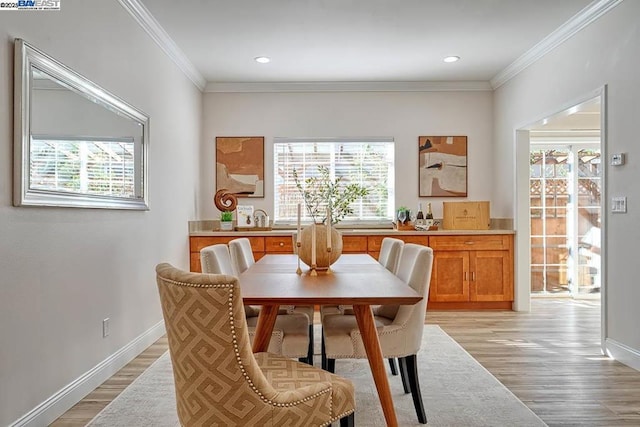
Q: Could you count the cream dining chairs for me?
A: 4